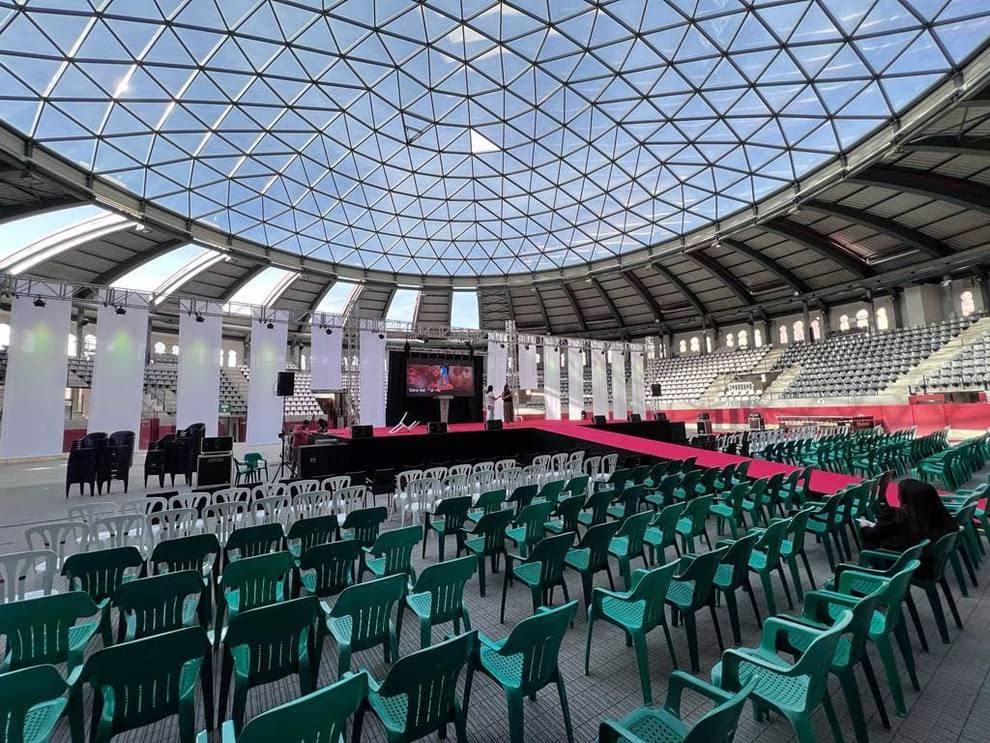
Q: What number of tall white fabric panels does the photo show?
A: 13